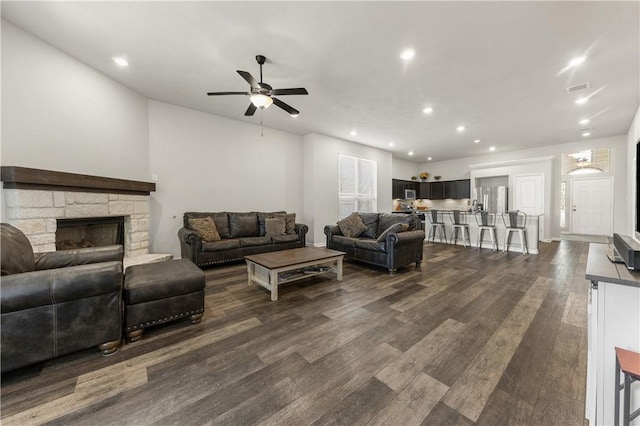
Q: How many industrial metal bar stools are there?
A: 4